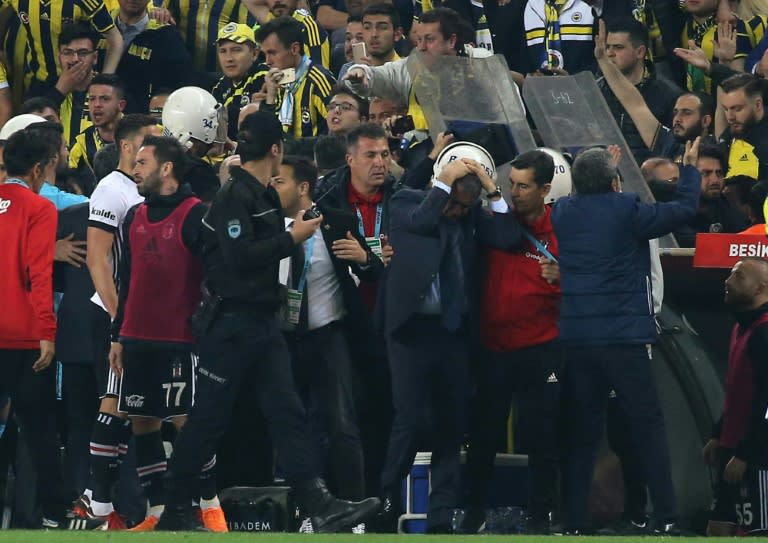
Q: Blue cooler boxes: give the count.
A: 1